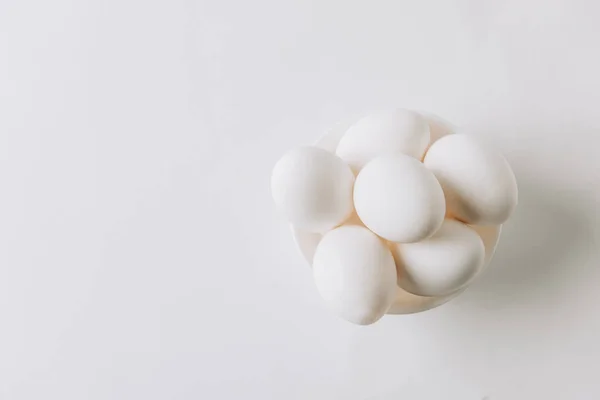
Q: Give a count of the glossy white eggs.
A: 6